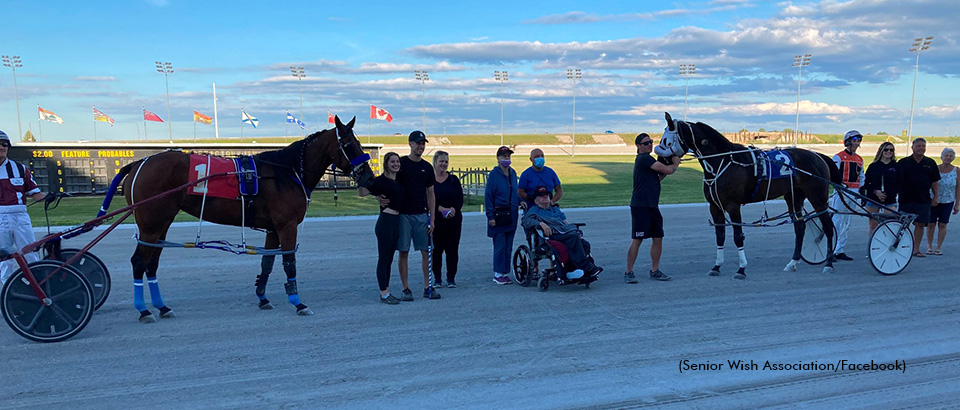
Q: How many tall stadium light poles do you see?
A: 9